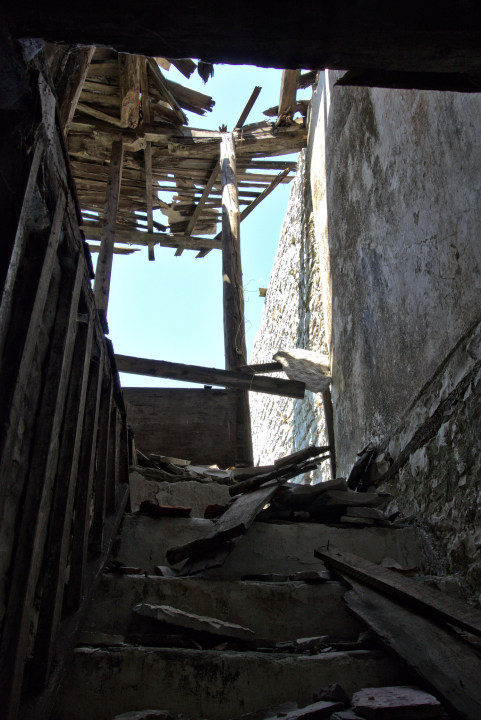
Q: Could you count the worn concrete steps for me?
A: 4